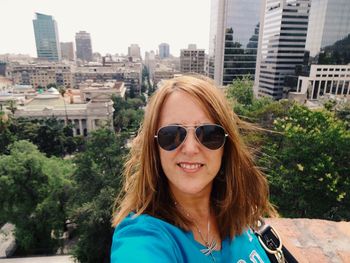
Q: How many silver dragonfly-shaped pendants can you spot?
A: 1